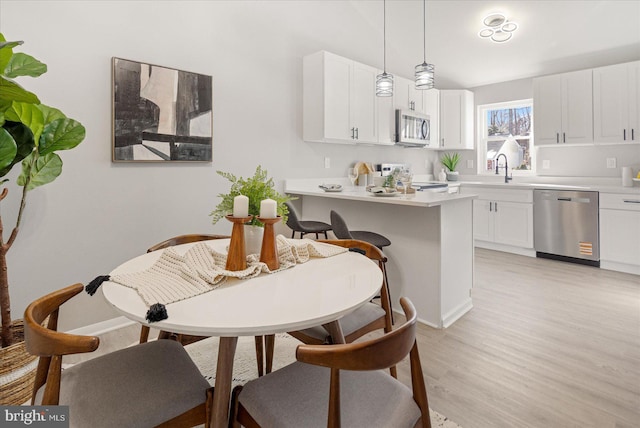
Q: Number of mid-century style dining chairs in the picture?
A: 4